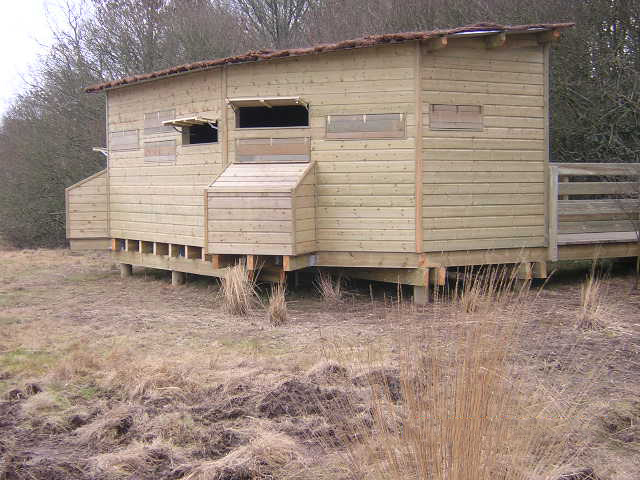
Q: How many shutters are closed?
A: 6